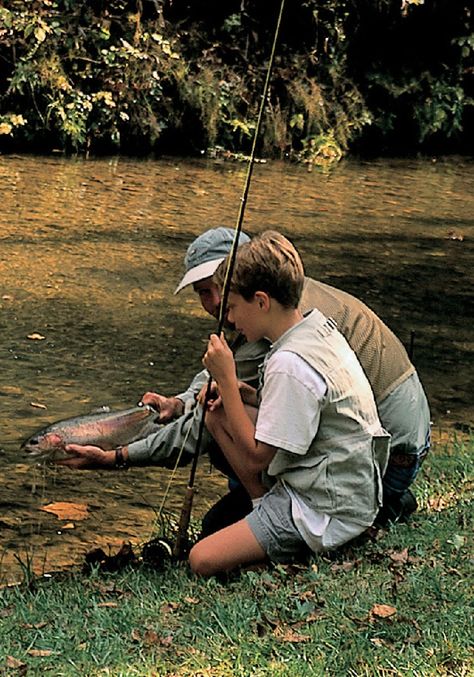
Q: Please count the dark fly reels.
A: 1